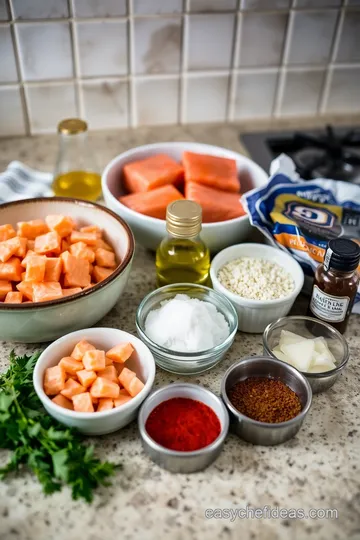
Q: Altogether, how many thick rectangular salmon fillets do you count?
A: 4